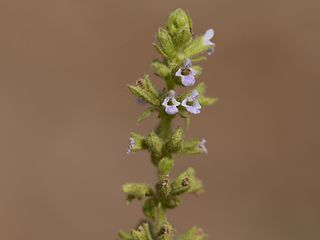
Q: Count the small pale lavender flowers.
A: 6